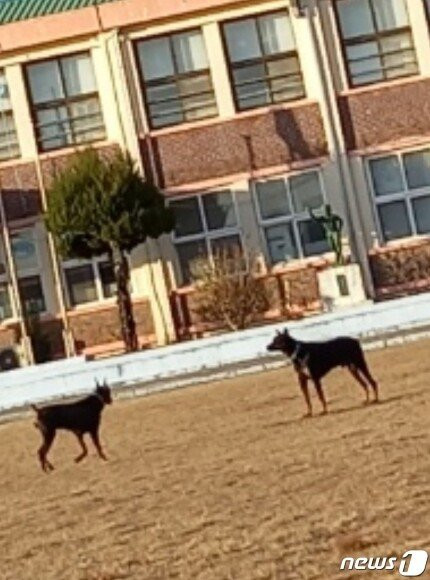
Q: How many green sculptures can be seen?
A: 1